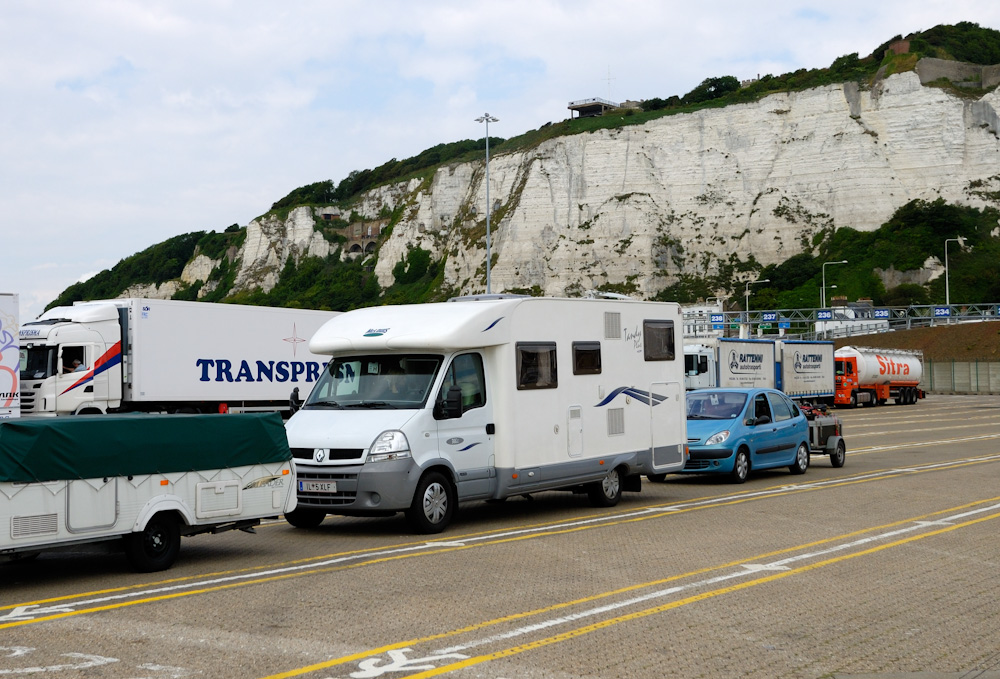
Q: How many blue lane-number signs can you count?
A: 5